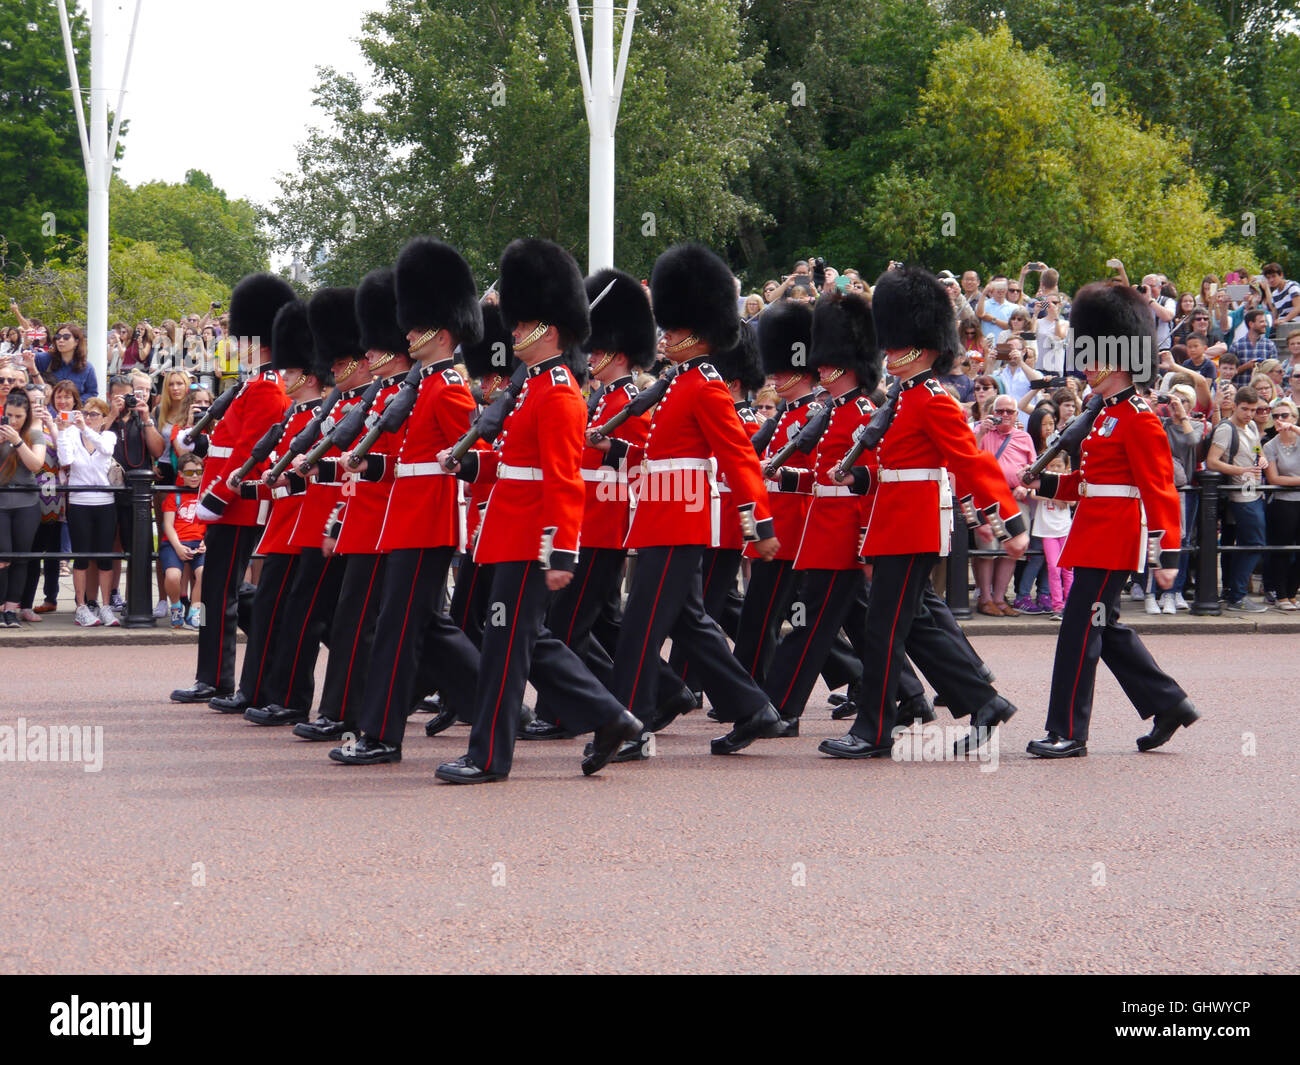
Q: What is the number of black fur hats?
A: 14